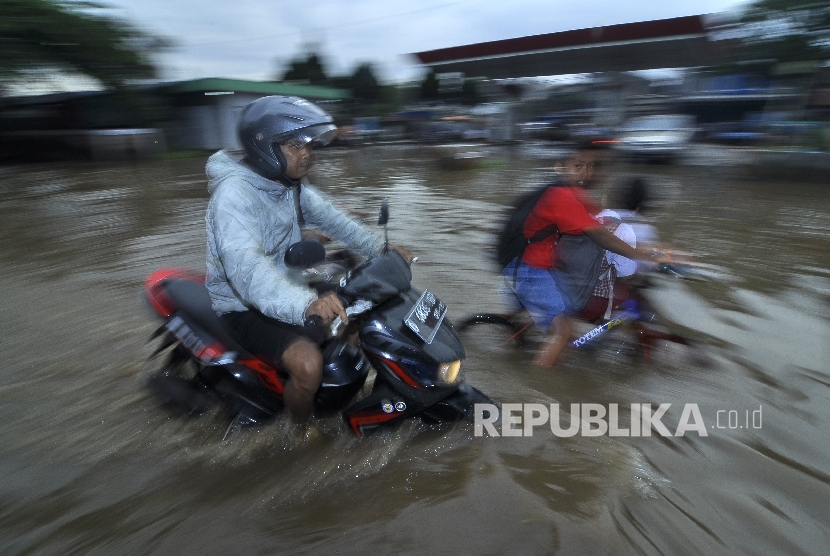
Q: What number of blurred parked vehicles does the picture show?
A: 1